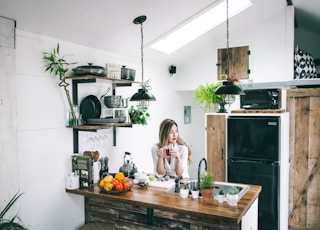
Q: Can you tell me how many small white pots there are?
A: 4